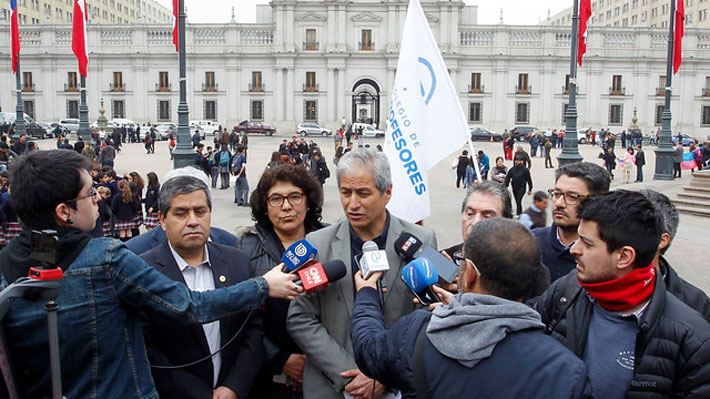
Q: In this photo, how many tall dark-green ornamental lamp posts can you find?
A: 5